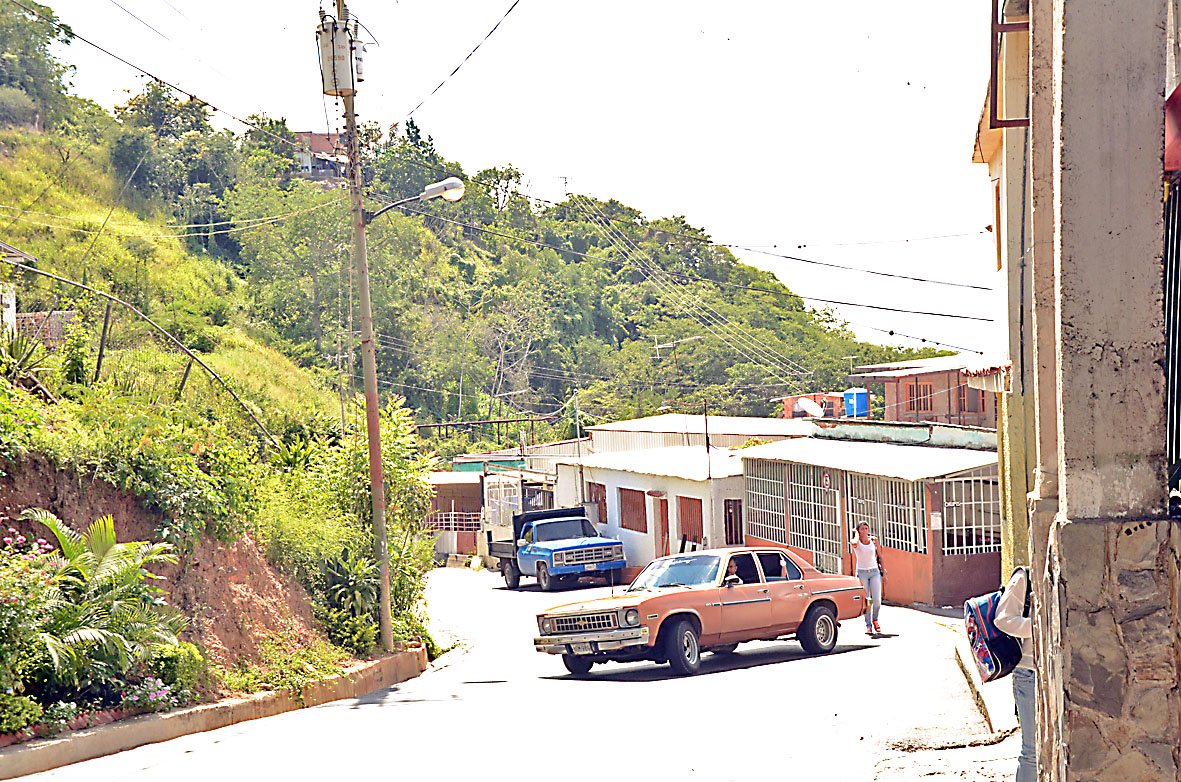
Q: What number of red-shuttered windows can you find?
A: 3